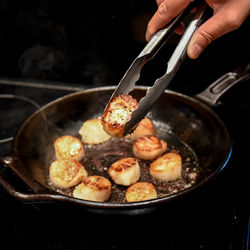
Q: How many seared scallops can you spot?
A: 10